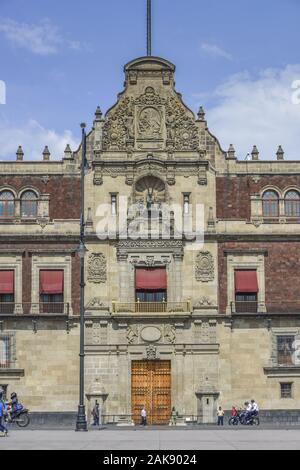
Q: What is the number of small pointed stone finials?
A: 8